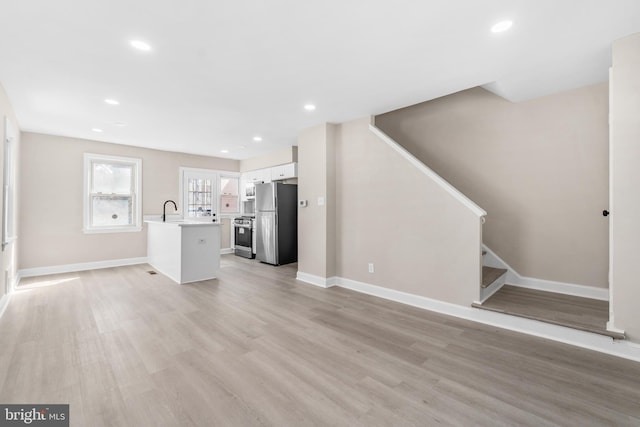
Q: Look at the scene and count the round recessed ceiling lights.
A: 7